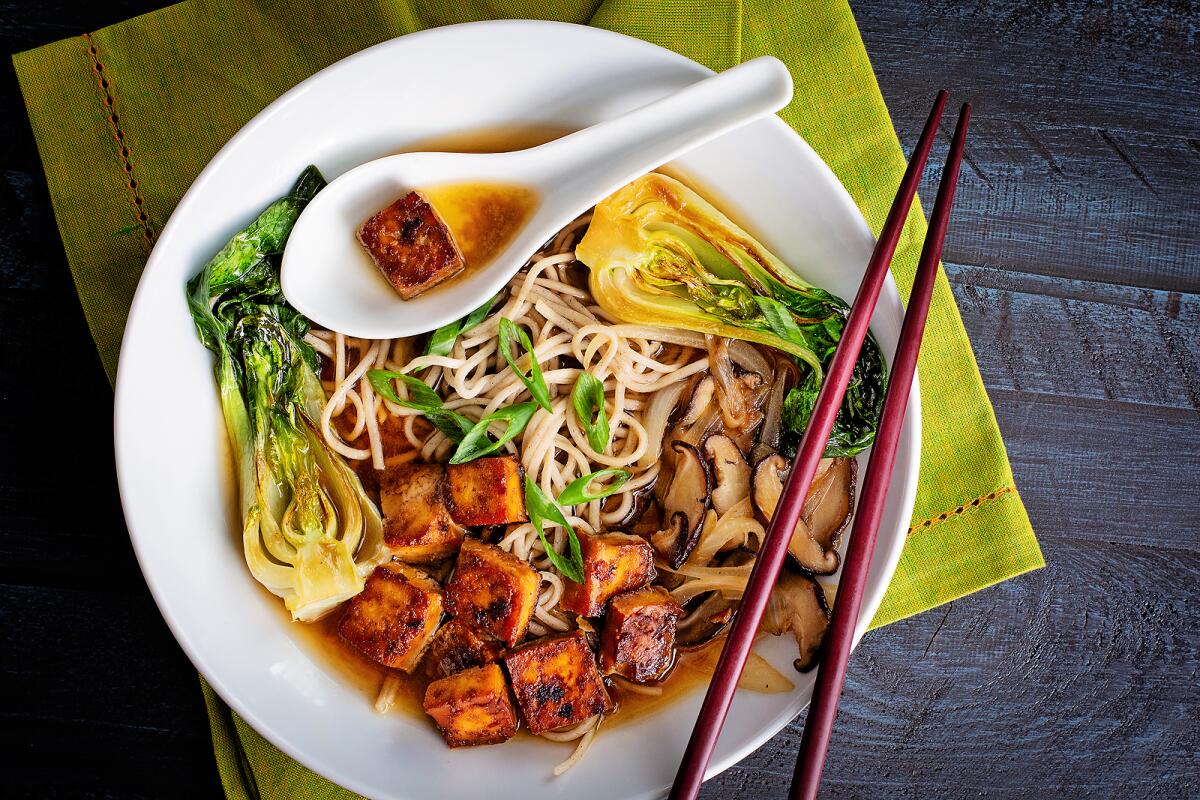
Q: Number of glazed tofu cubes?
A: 10